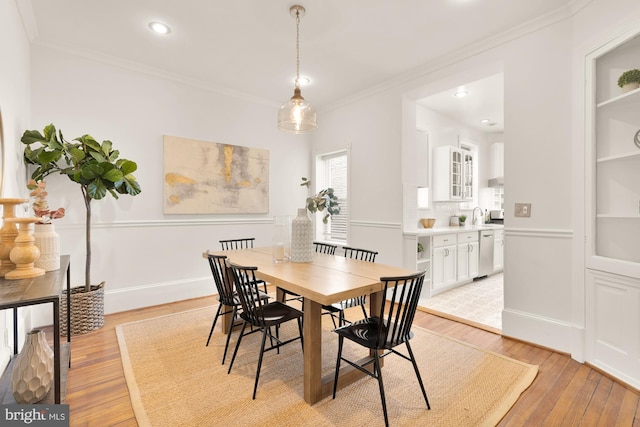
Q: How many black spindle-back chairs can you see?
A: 6